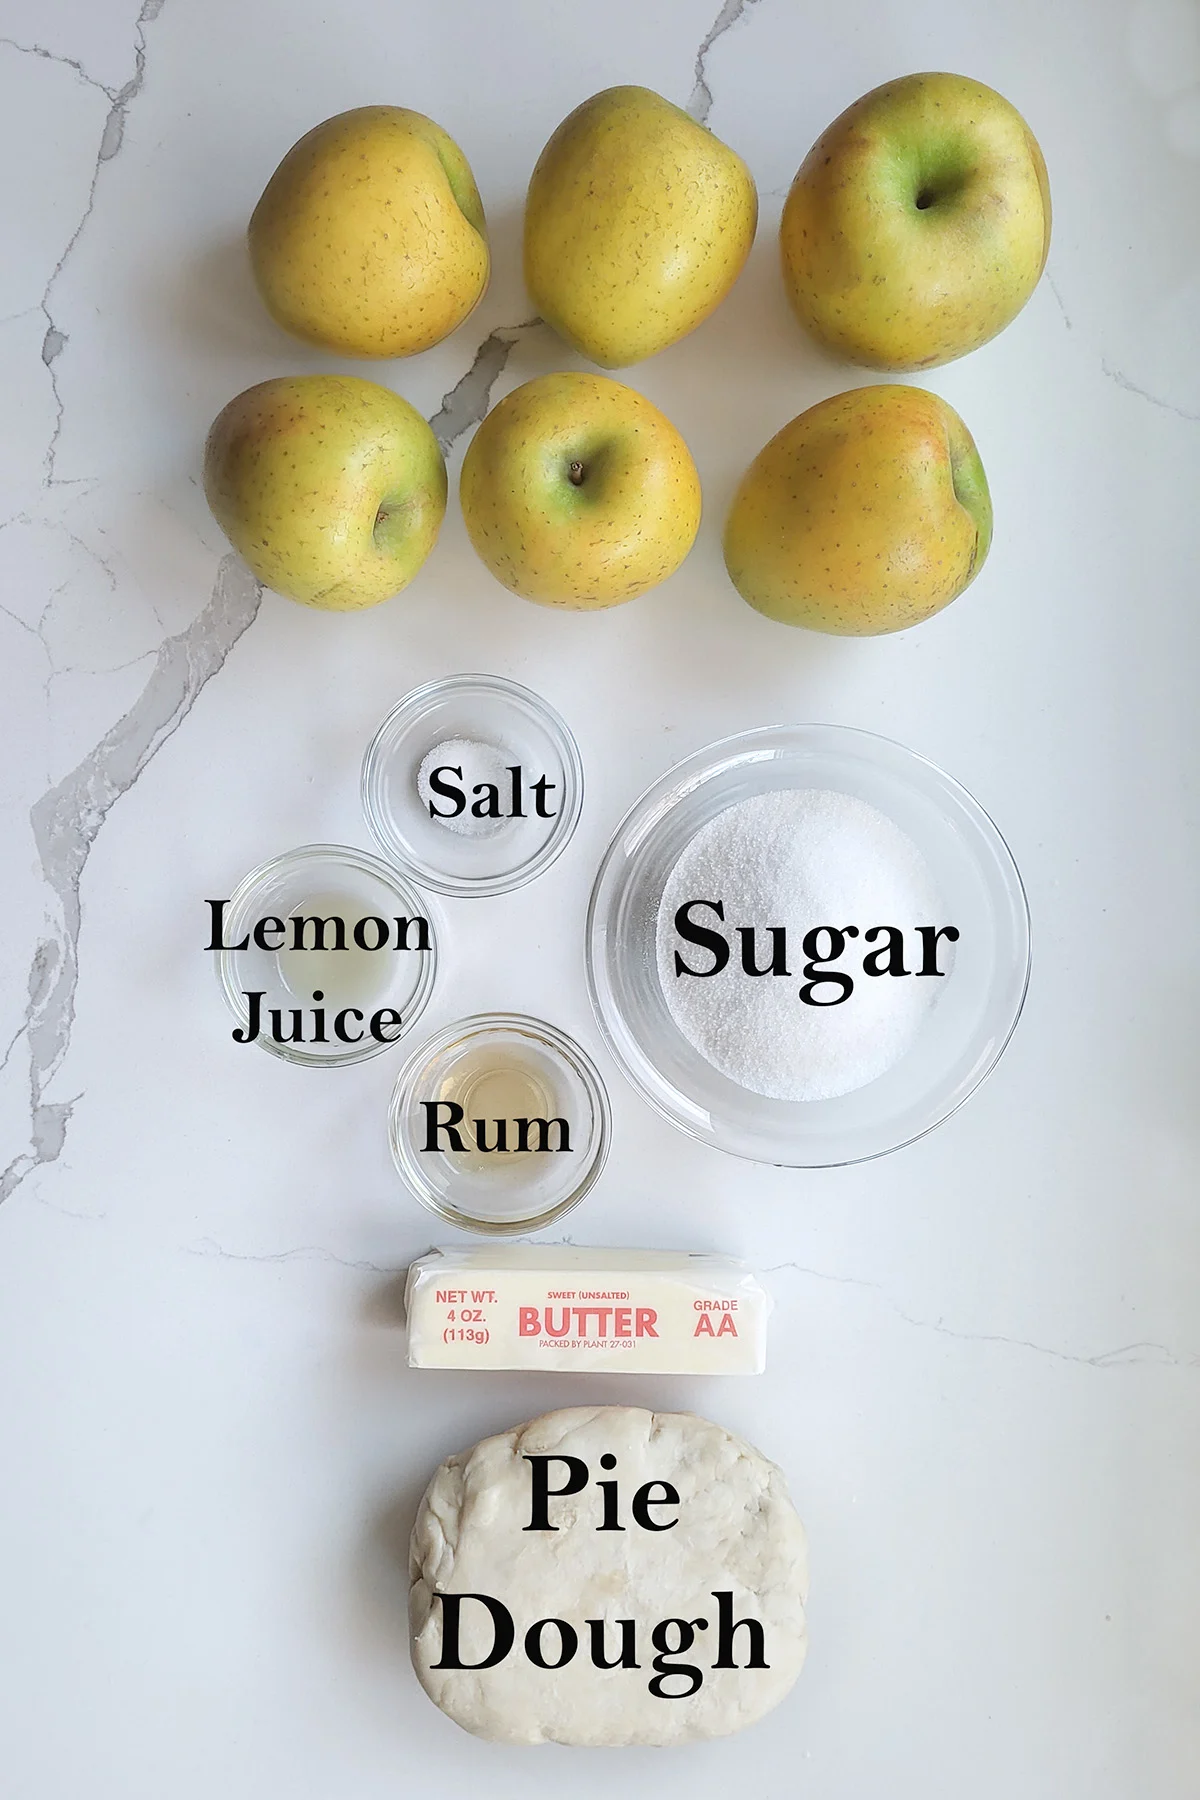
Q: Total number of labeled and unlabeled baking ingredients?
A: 7